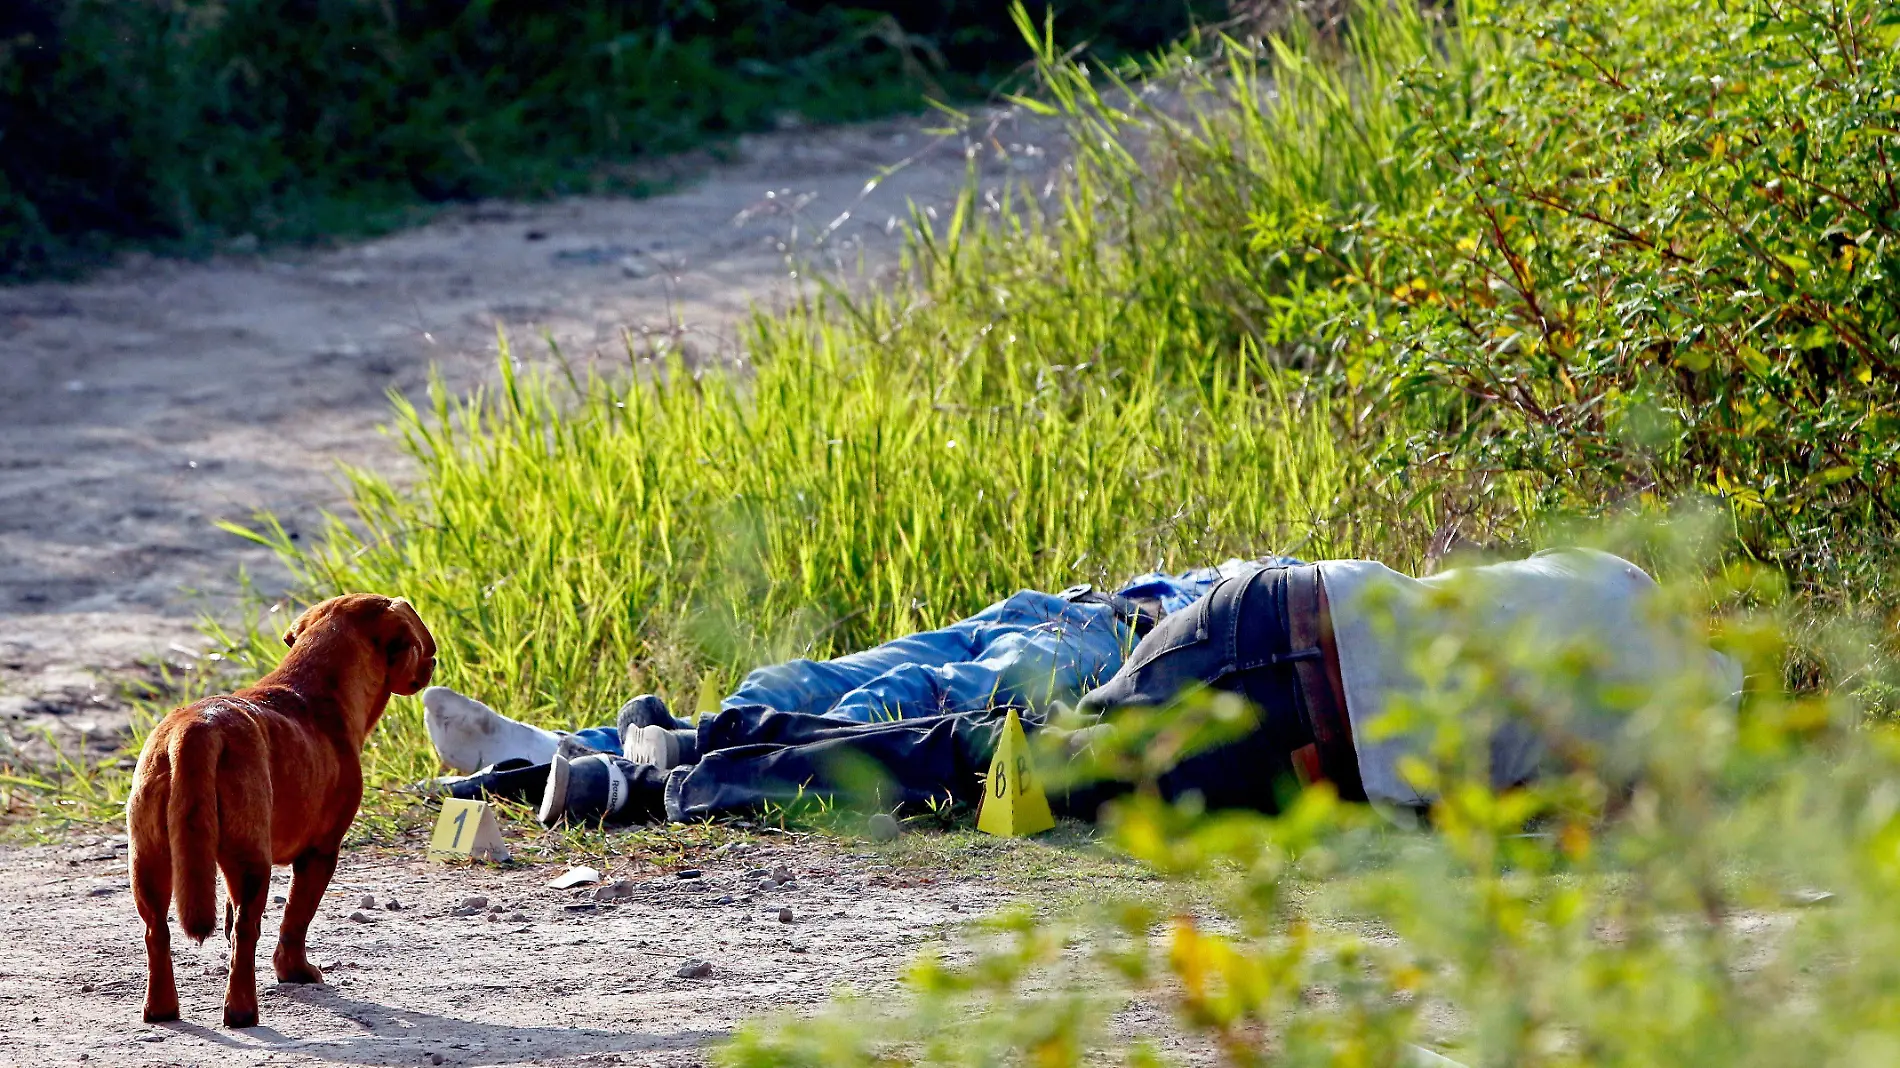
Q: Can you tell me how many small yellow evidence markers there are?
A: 3